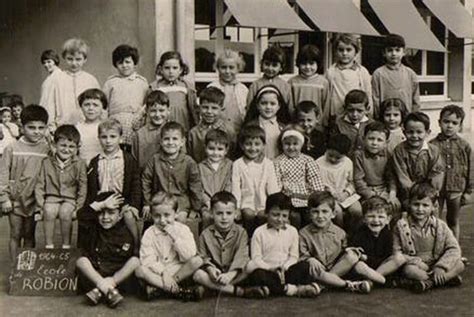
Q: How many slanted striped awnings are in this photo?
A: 4